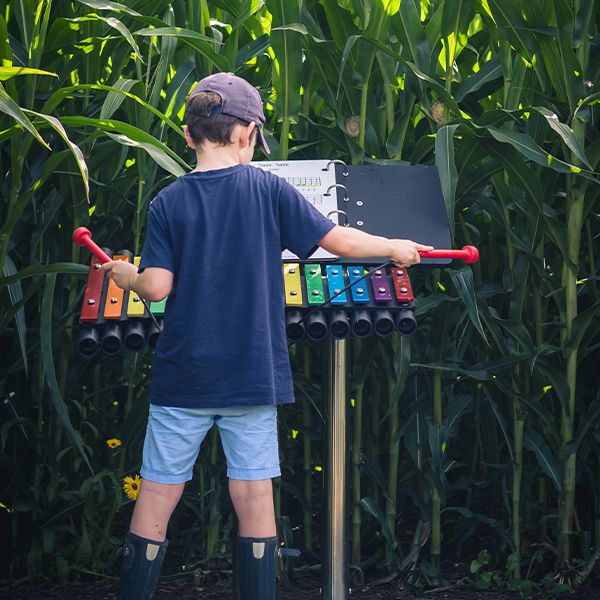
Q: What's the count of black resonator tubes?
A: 10